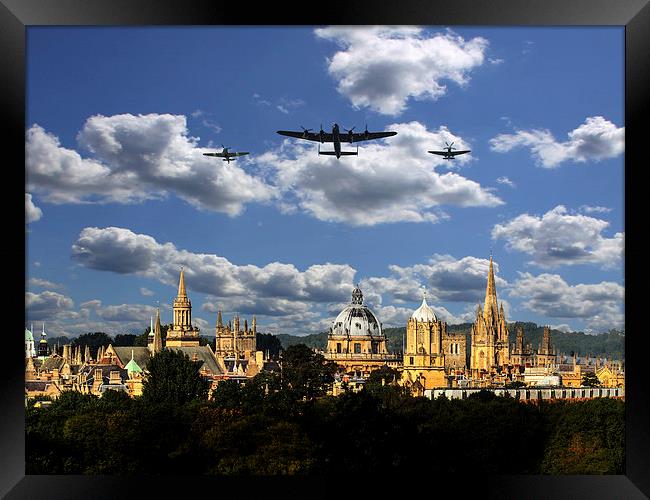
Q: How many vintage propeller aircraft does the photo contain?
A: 3